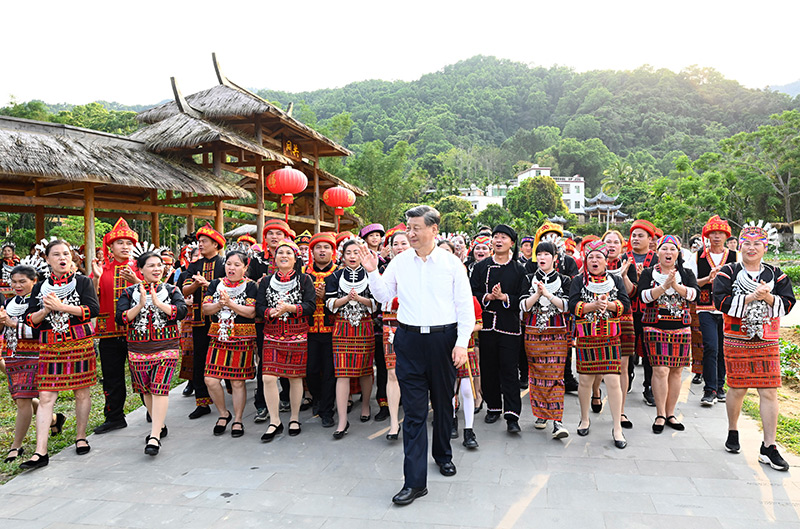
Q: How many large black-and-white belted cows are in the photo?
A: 0